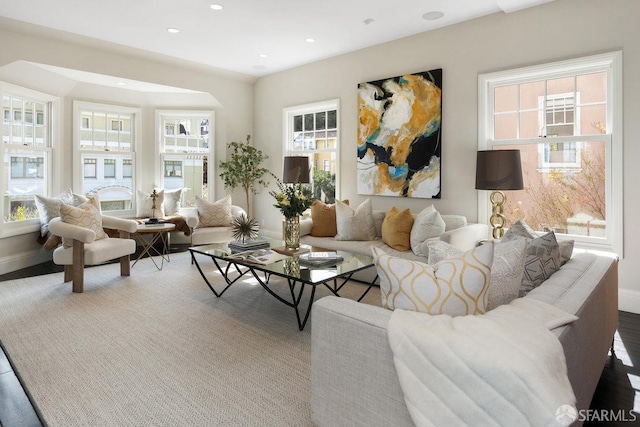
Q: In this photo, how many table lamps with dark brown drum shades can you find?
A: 2